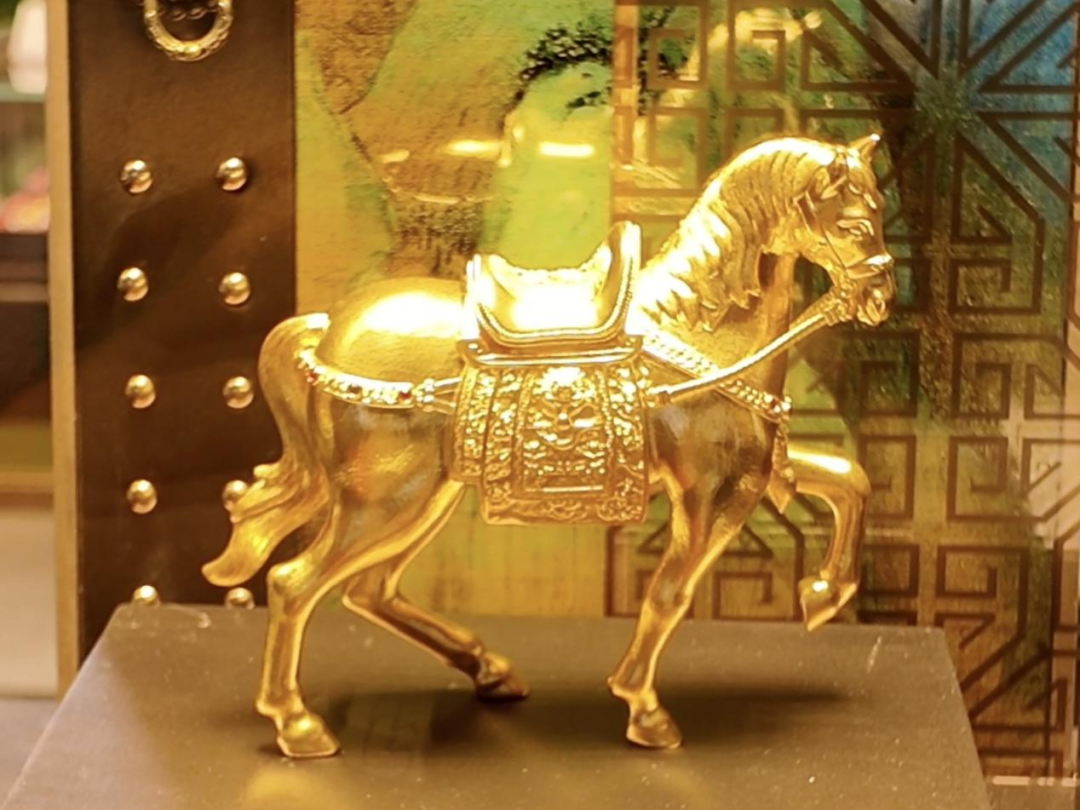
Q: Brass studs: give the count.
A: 10